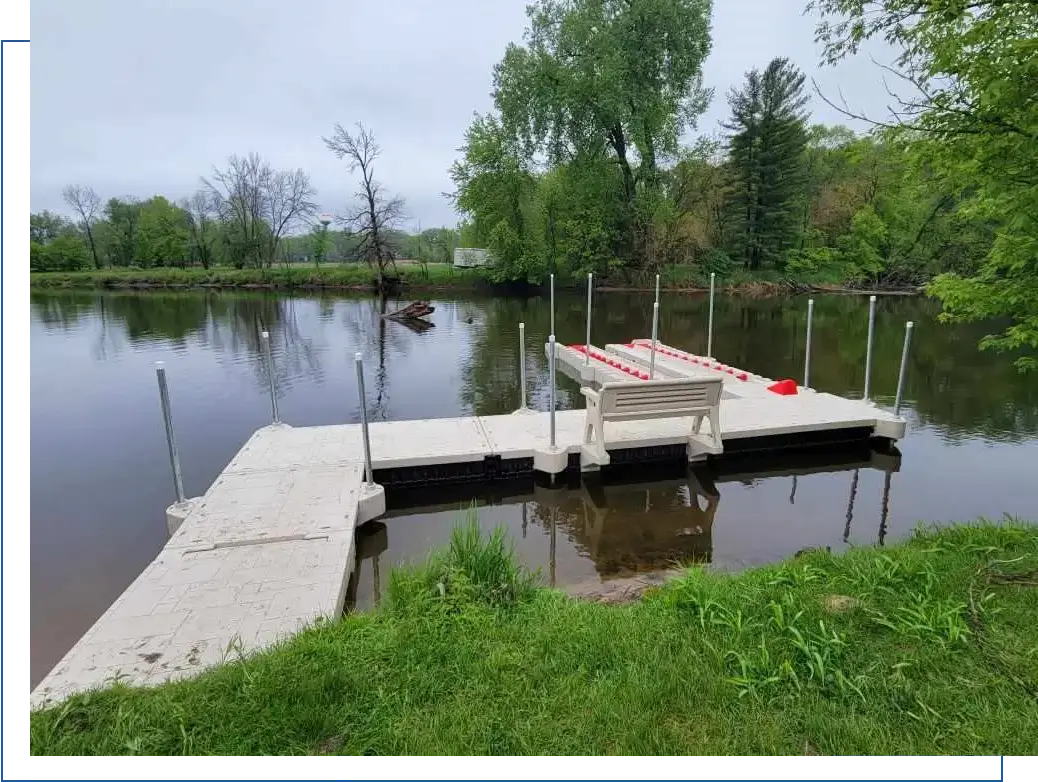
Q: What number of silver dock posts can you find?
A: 13